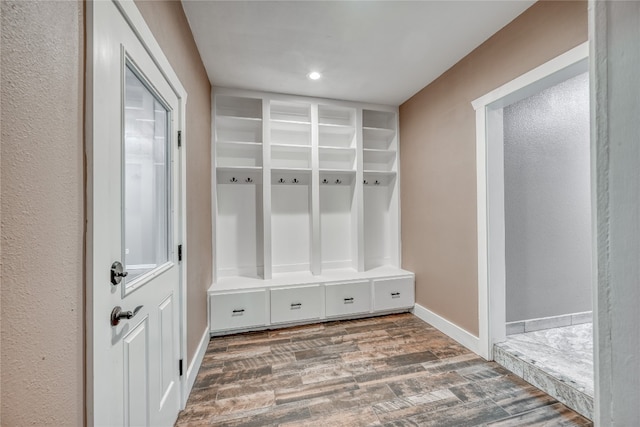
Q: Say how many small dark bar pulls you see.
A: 4